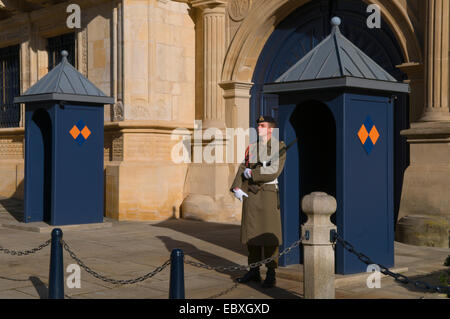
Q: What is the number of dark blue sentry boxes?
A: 2